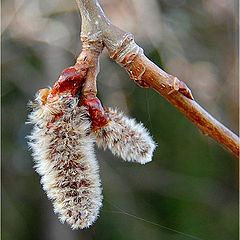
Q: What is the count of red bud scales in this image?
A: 2